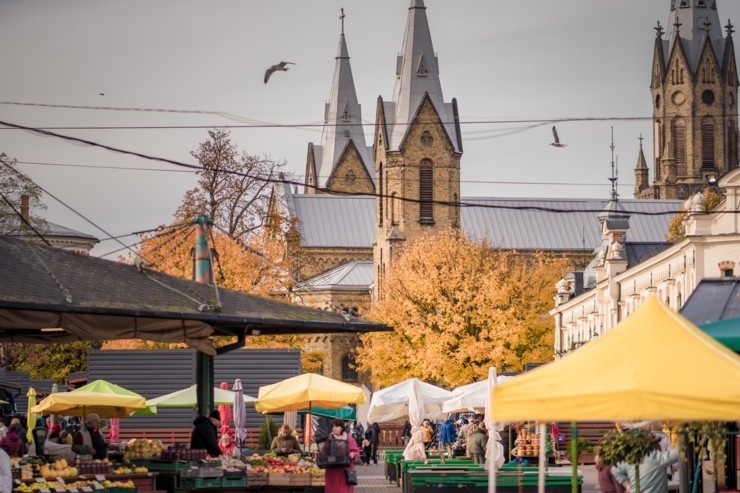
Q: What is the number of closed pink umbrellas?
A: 2